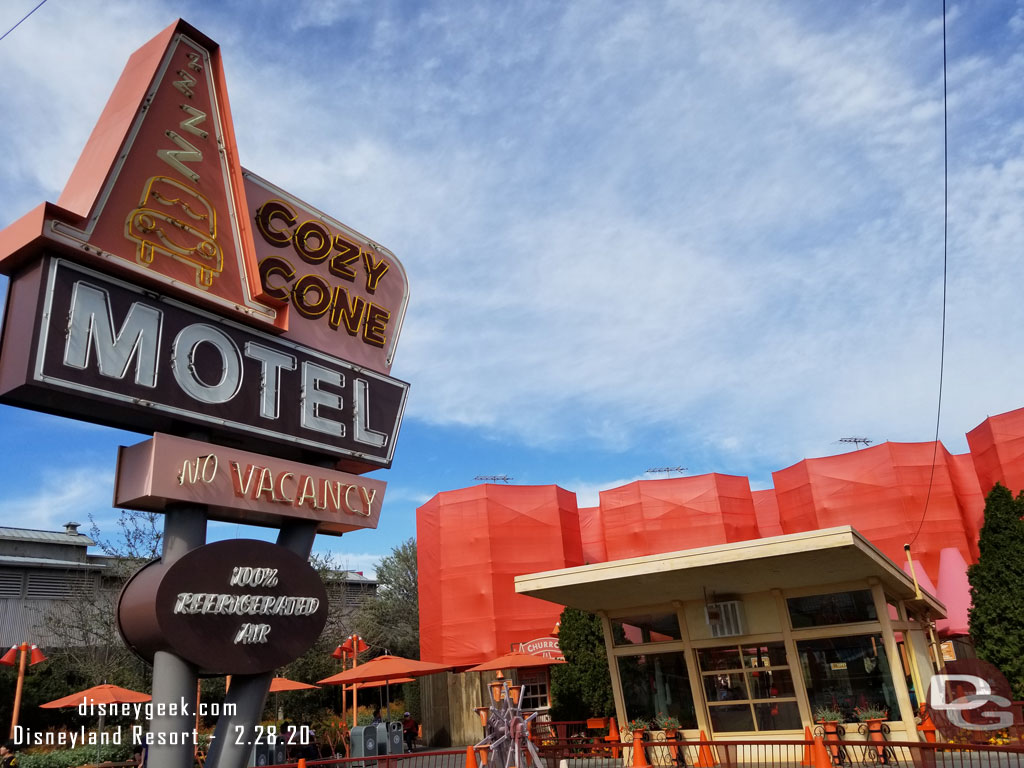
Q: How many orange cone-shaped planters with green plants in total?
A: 4